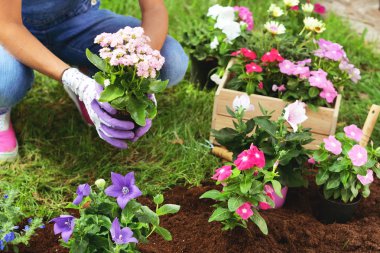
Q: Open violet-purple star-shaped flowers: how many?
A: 4